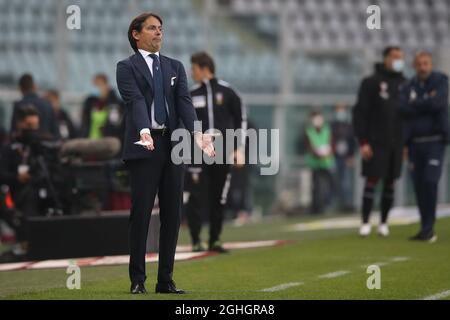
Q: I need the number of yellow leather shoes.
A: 0